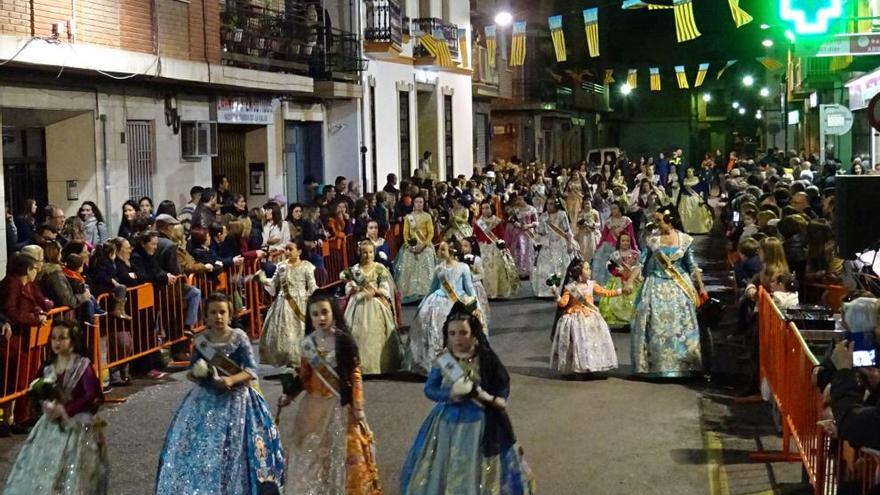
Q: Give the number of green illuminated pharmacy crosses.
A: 1